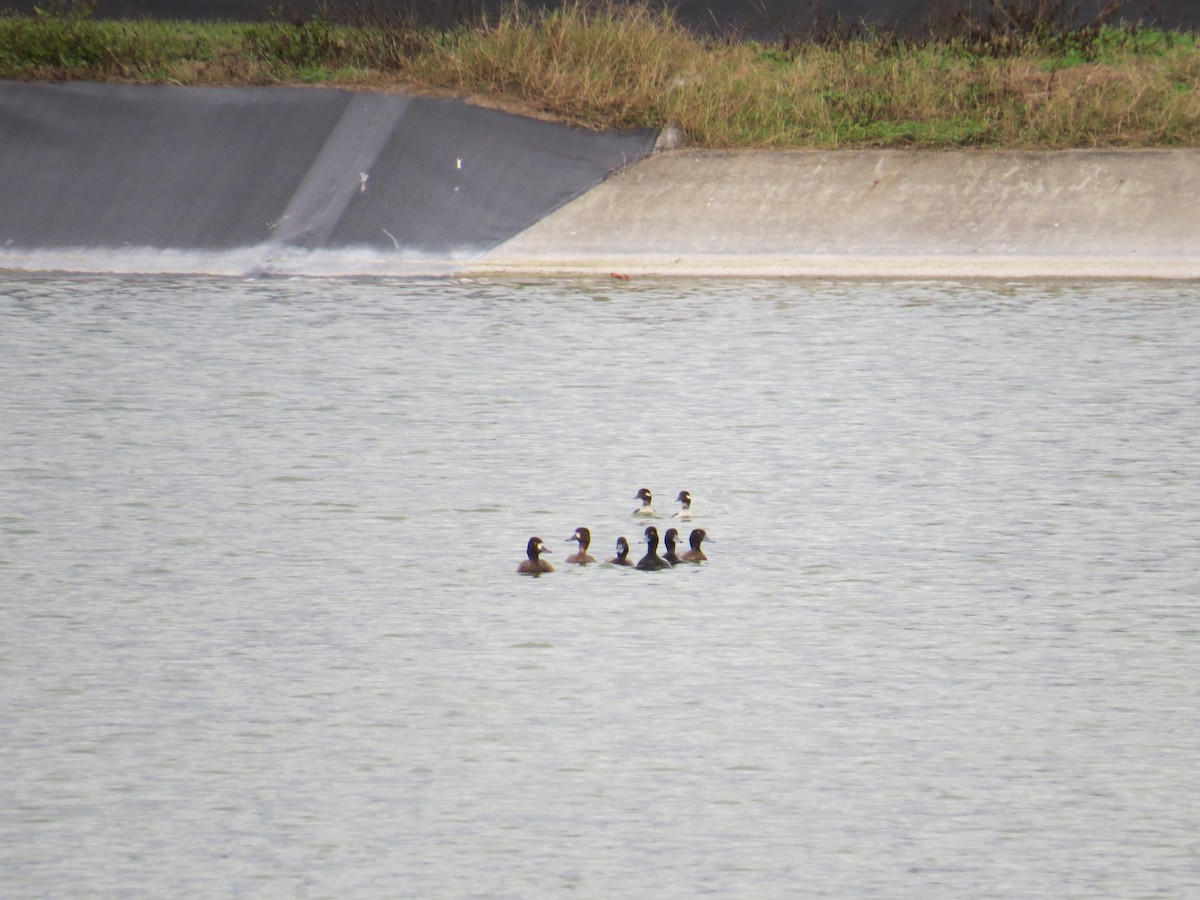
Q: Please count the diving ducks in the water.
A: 8